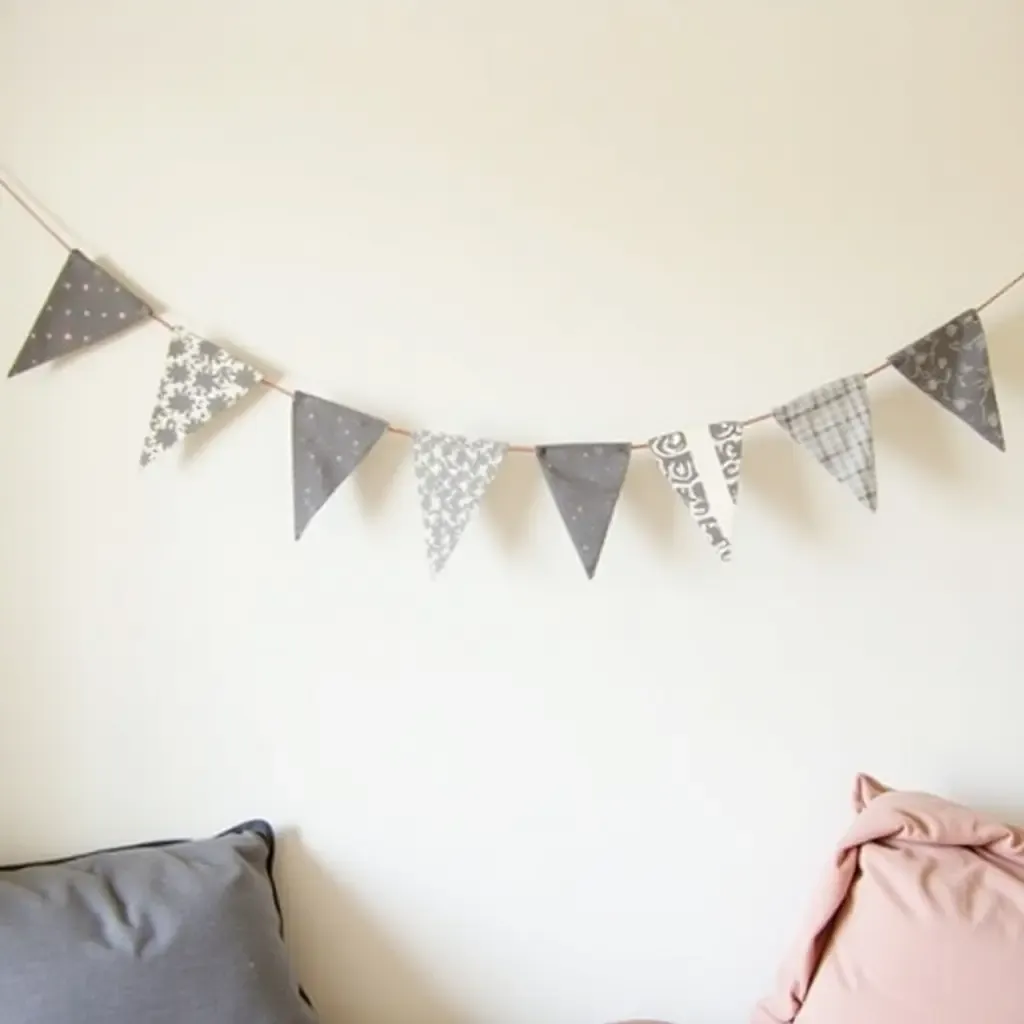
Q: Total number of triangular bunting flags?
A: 8